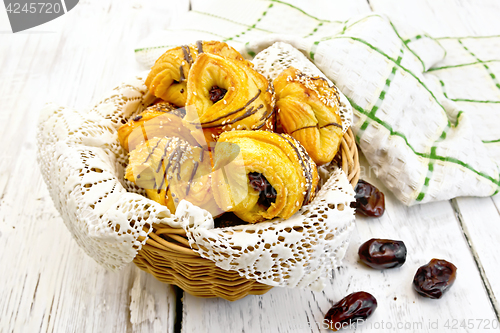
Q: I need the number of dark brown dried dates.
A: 4